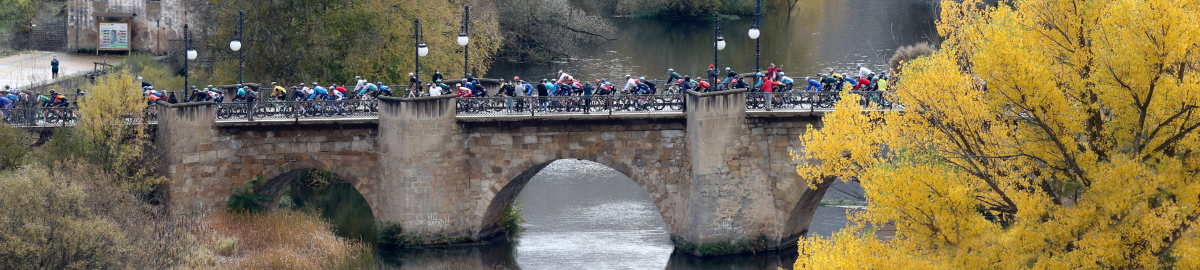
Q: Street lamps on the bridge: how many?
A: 6